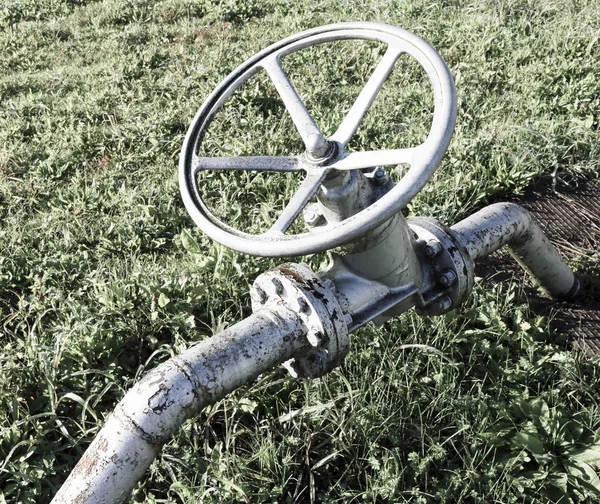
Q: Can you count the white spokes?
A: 5